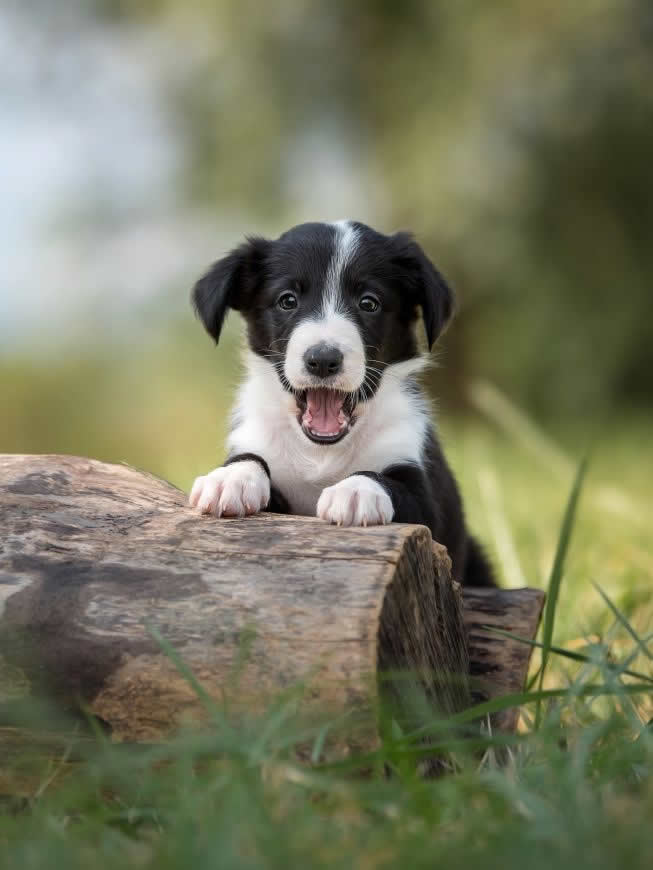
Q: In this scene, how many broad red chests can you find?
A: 0